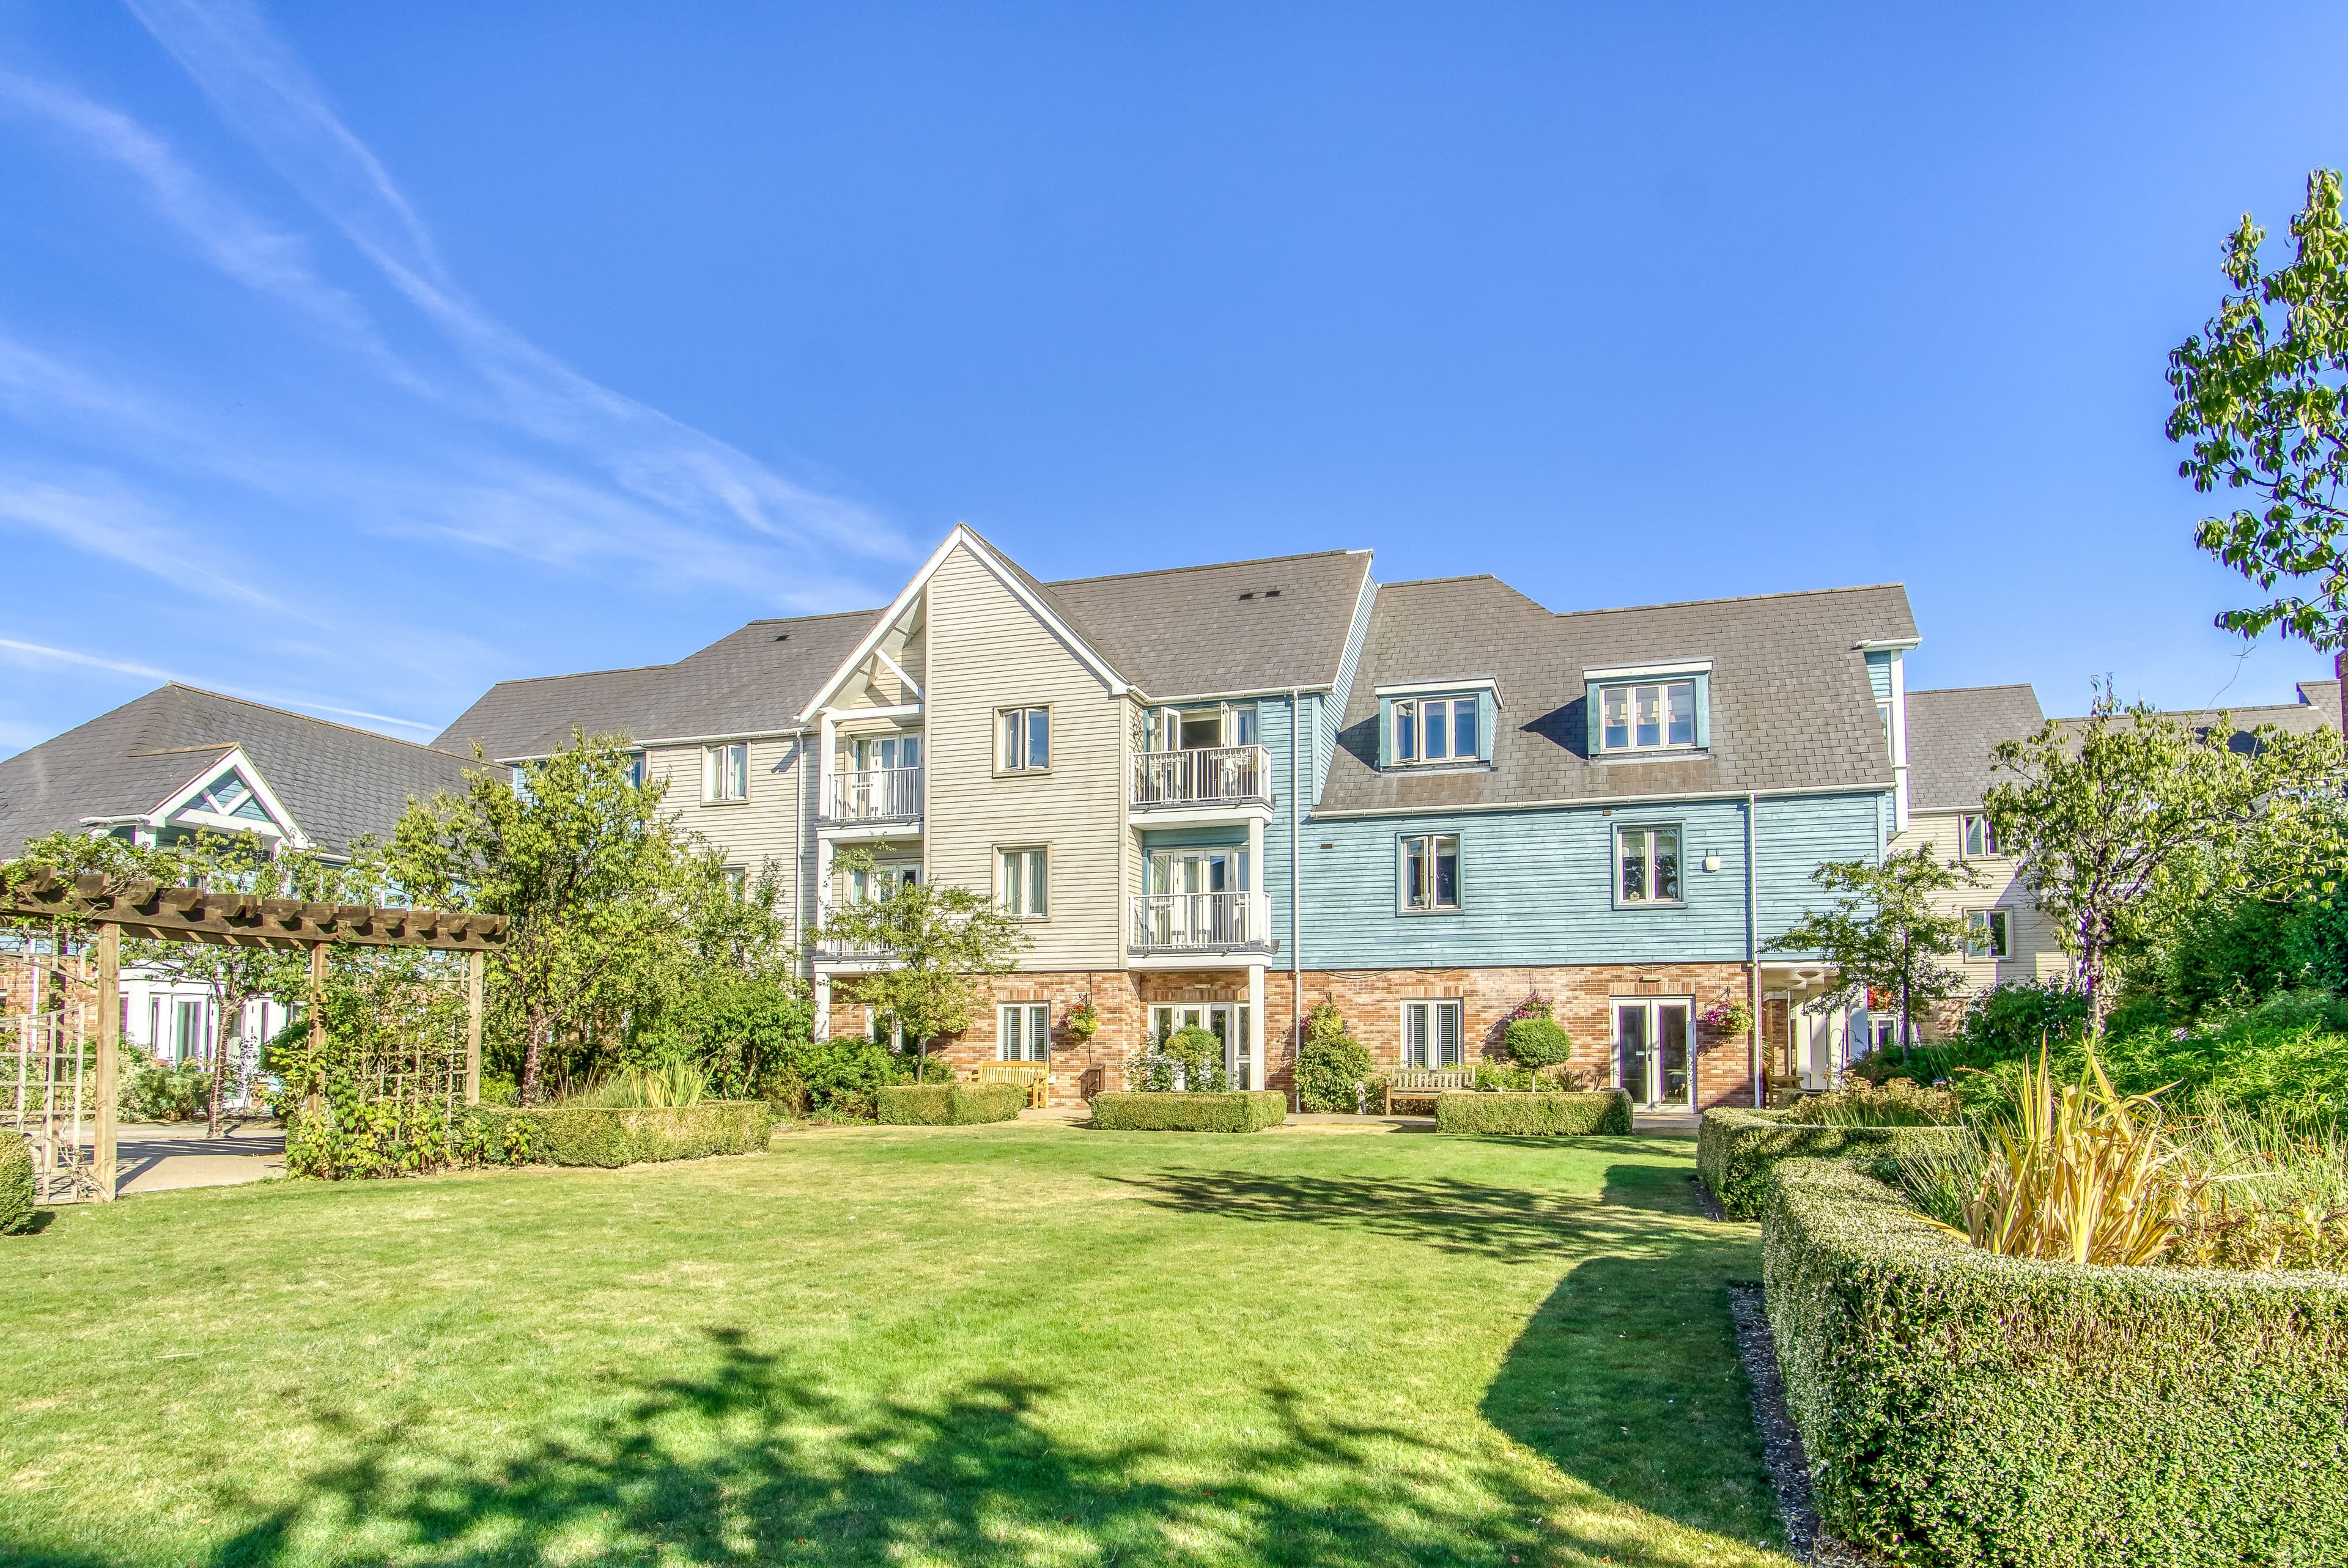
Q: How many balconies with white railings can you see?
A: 4